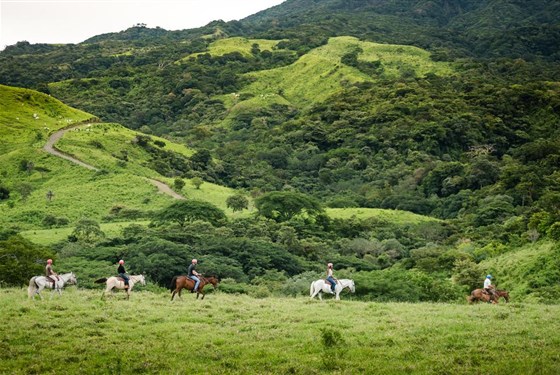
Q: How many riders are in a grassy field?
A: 5